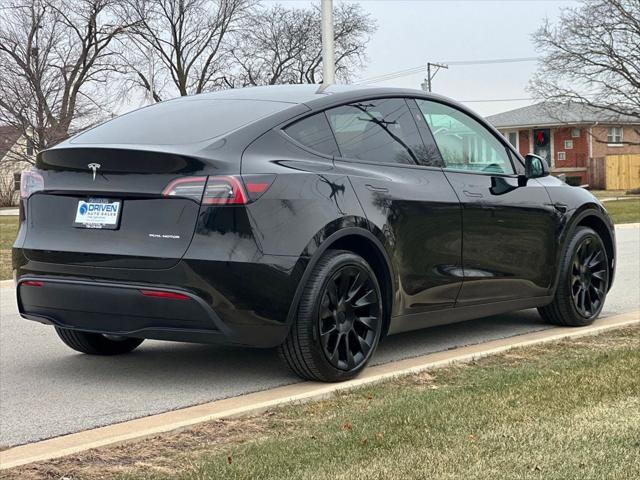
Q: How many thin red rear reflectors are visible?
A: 2